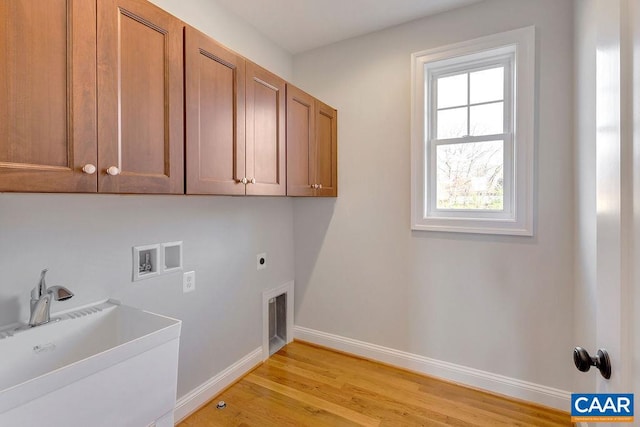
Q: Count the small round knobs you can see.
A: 6